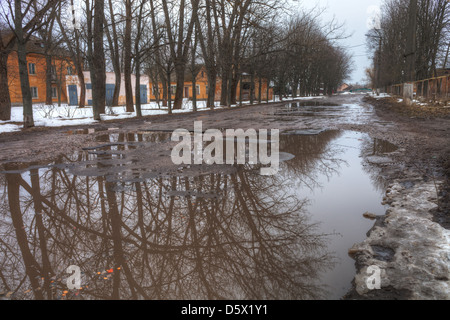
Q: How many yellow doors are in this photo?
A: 0